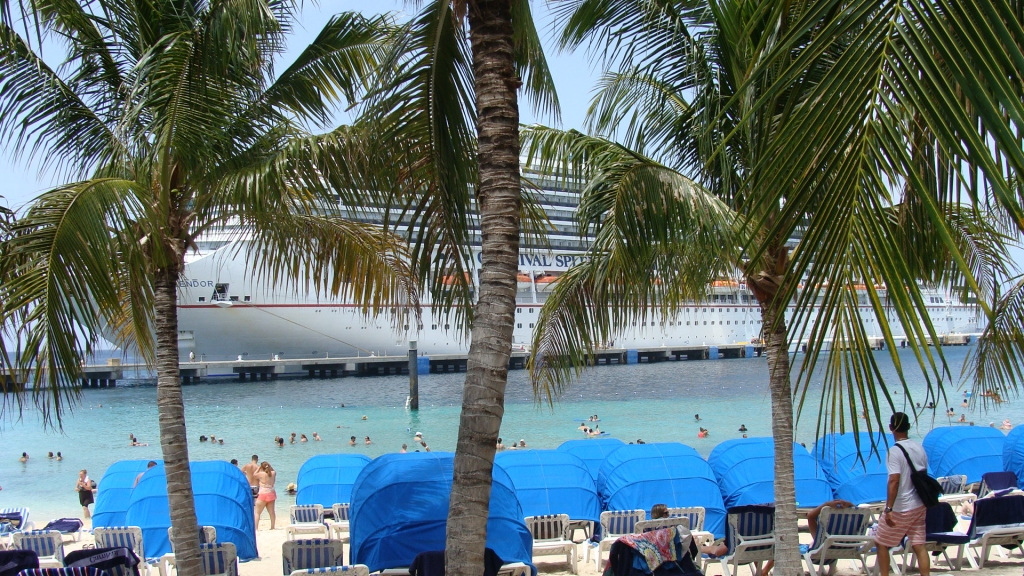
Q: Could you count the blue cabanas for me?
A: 11